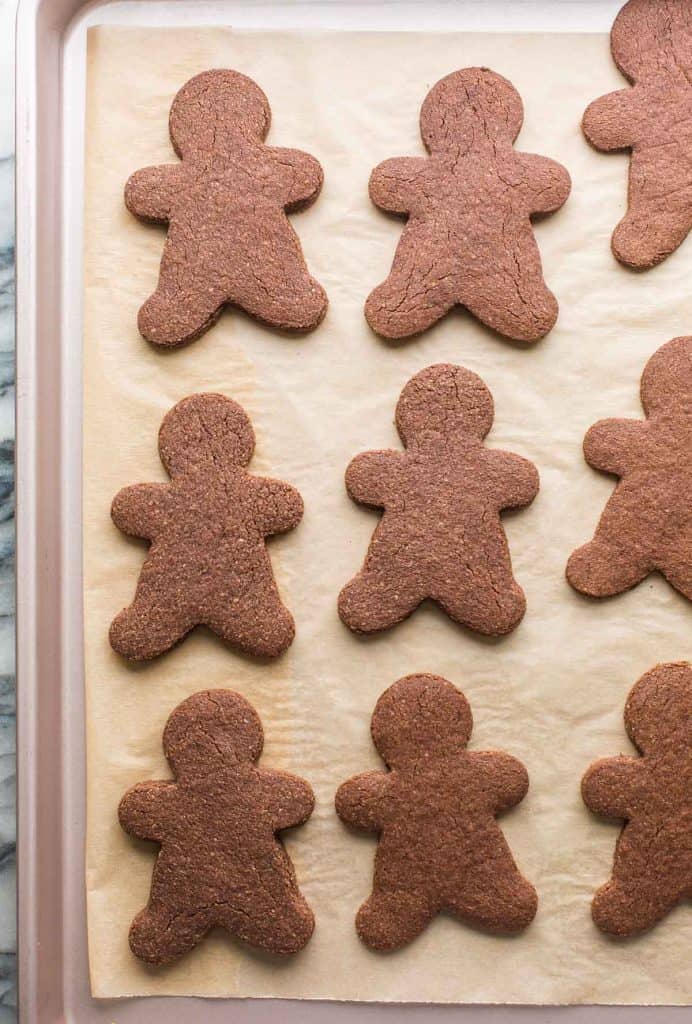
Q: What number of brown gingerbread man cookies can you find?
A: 9